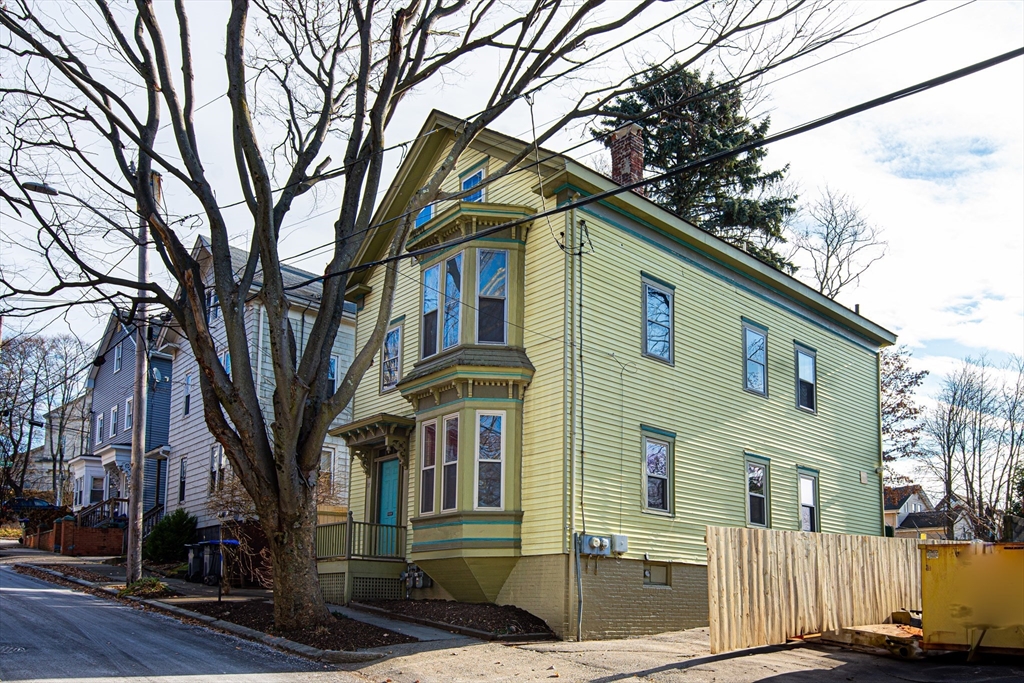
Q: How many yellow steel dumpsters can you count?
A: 1